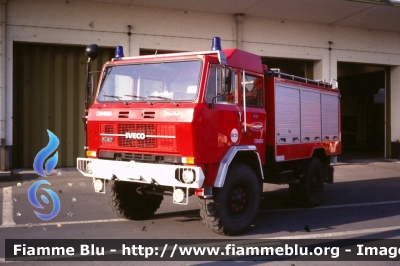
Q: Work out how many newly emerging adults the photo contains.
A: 0